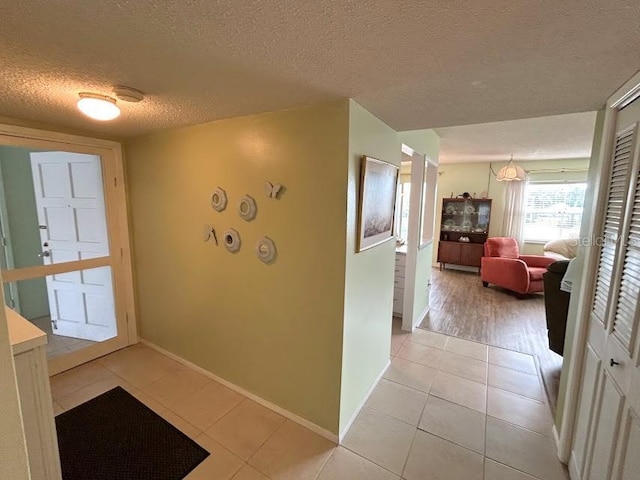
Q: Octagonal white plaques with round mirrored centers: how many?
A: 4